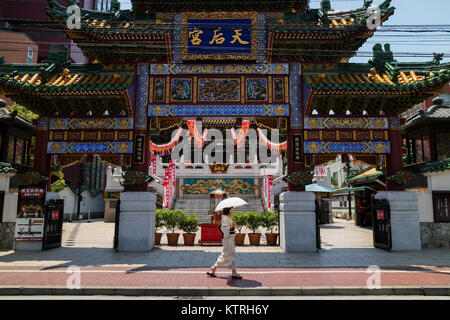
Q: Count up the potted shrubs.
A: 6